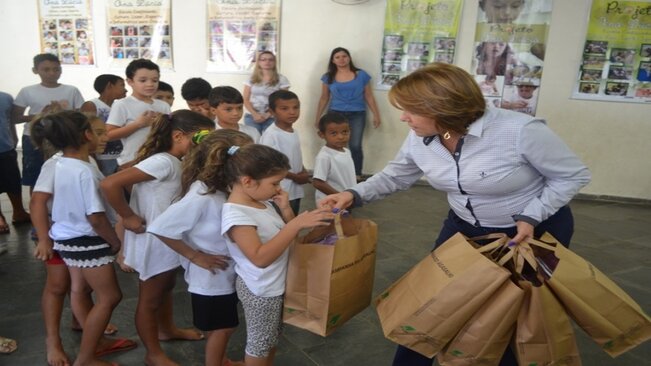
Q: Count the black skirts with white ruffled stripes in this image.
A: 1